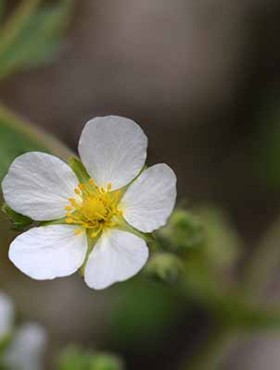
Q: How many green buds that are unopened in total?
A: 2